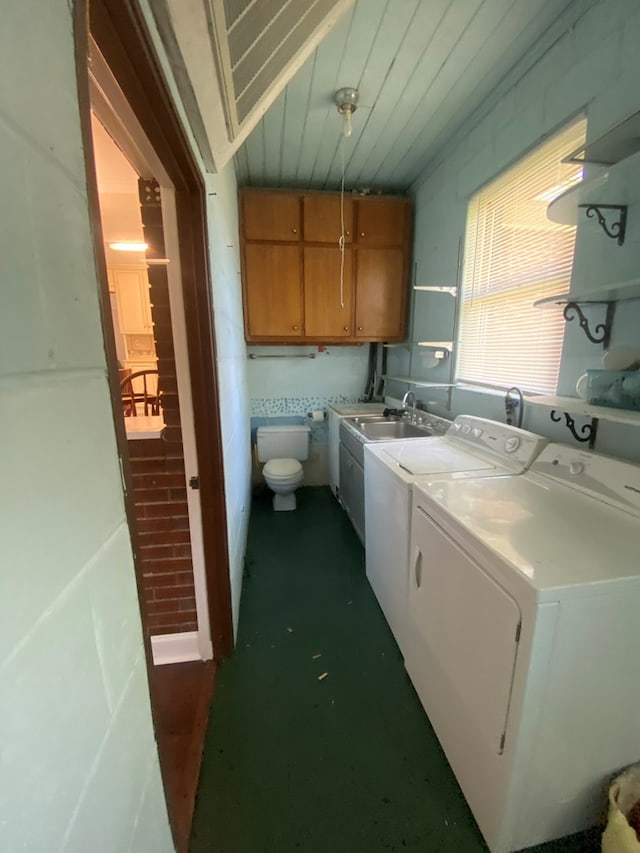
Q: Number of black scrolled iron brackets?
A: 3